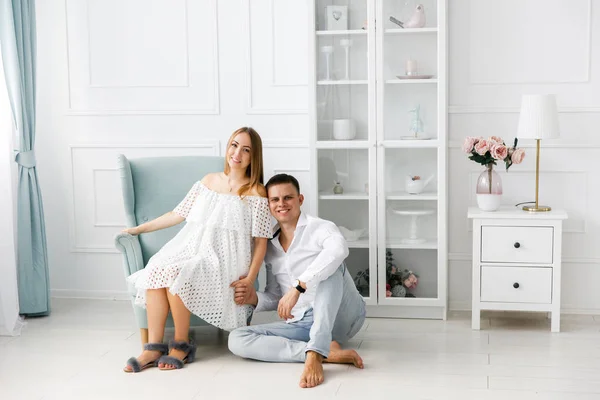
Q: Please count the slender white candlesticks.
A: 2